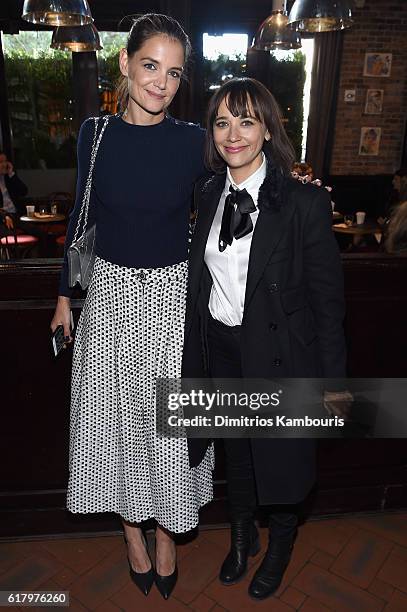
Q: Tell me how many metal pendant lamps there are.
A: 4